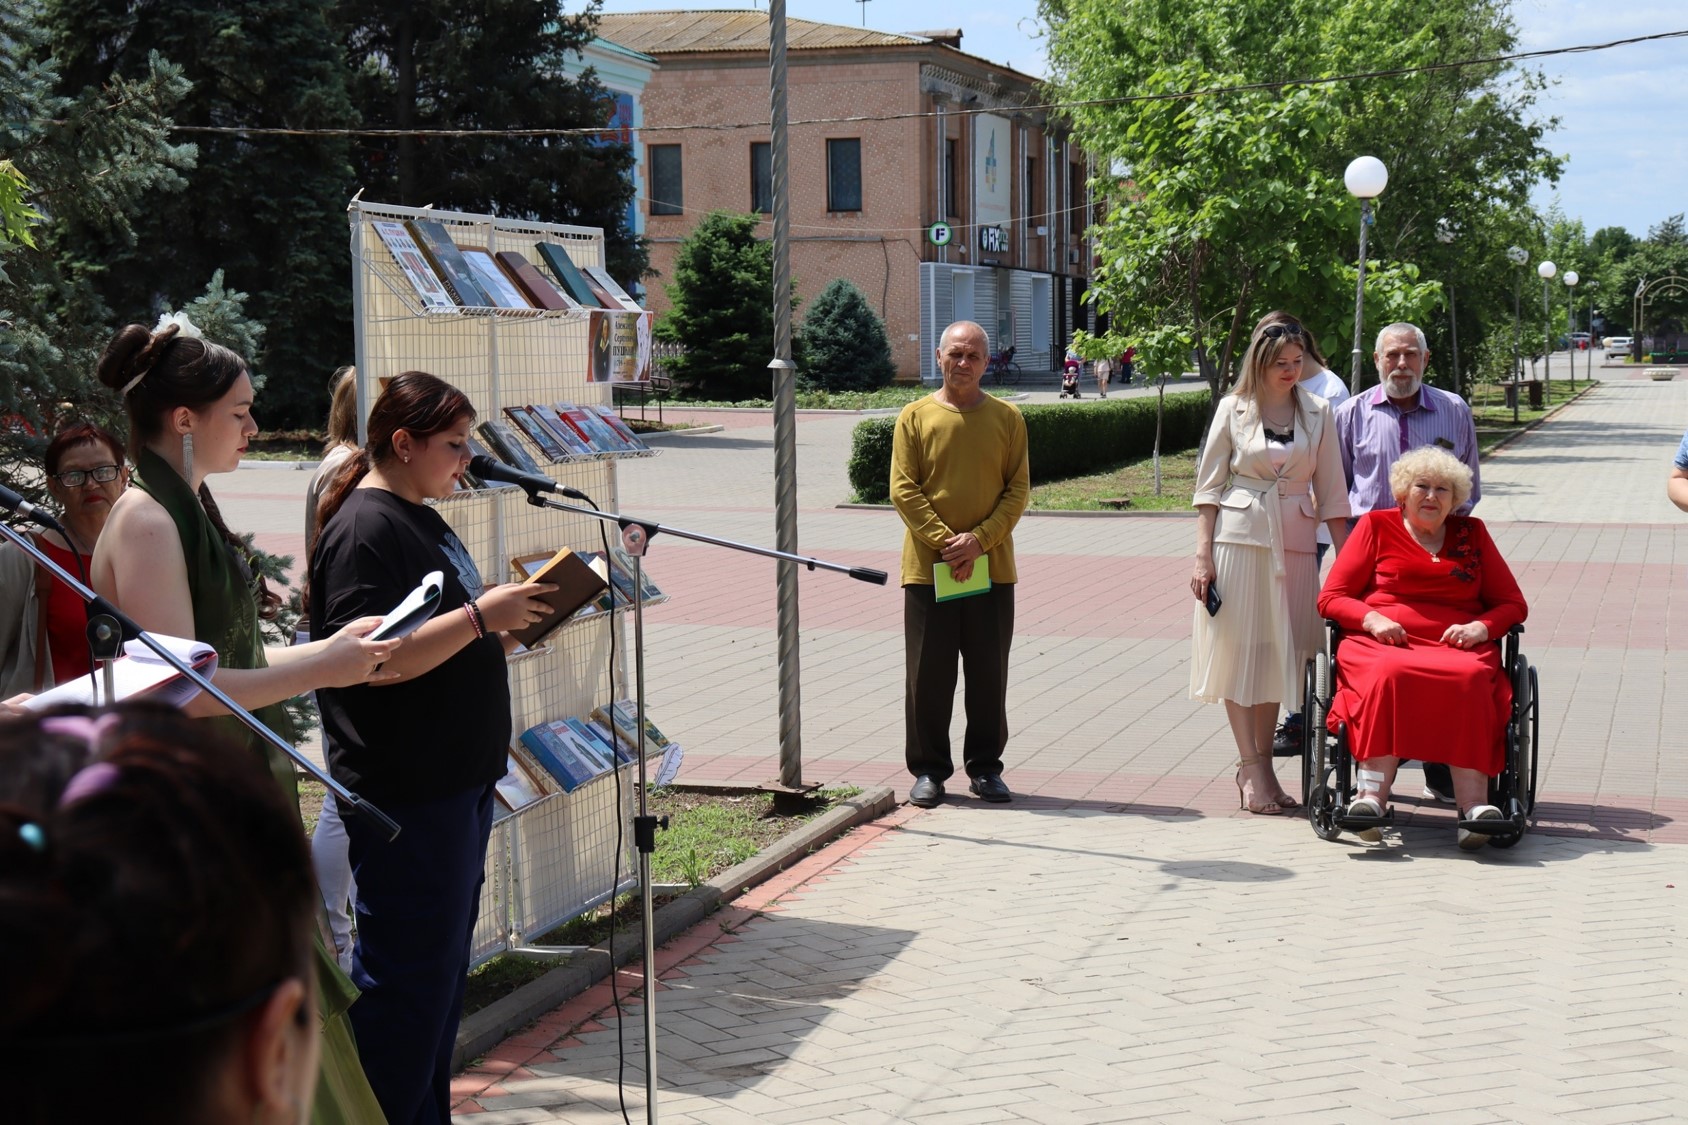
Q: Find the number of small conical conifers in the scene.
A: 2